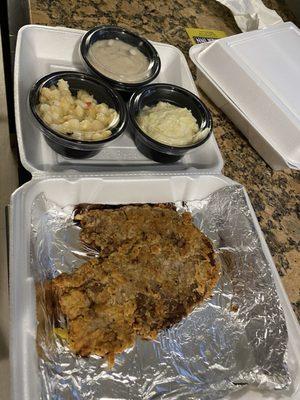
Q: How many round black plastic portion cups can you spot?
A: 3